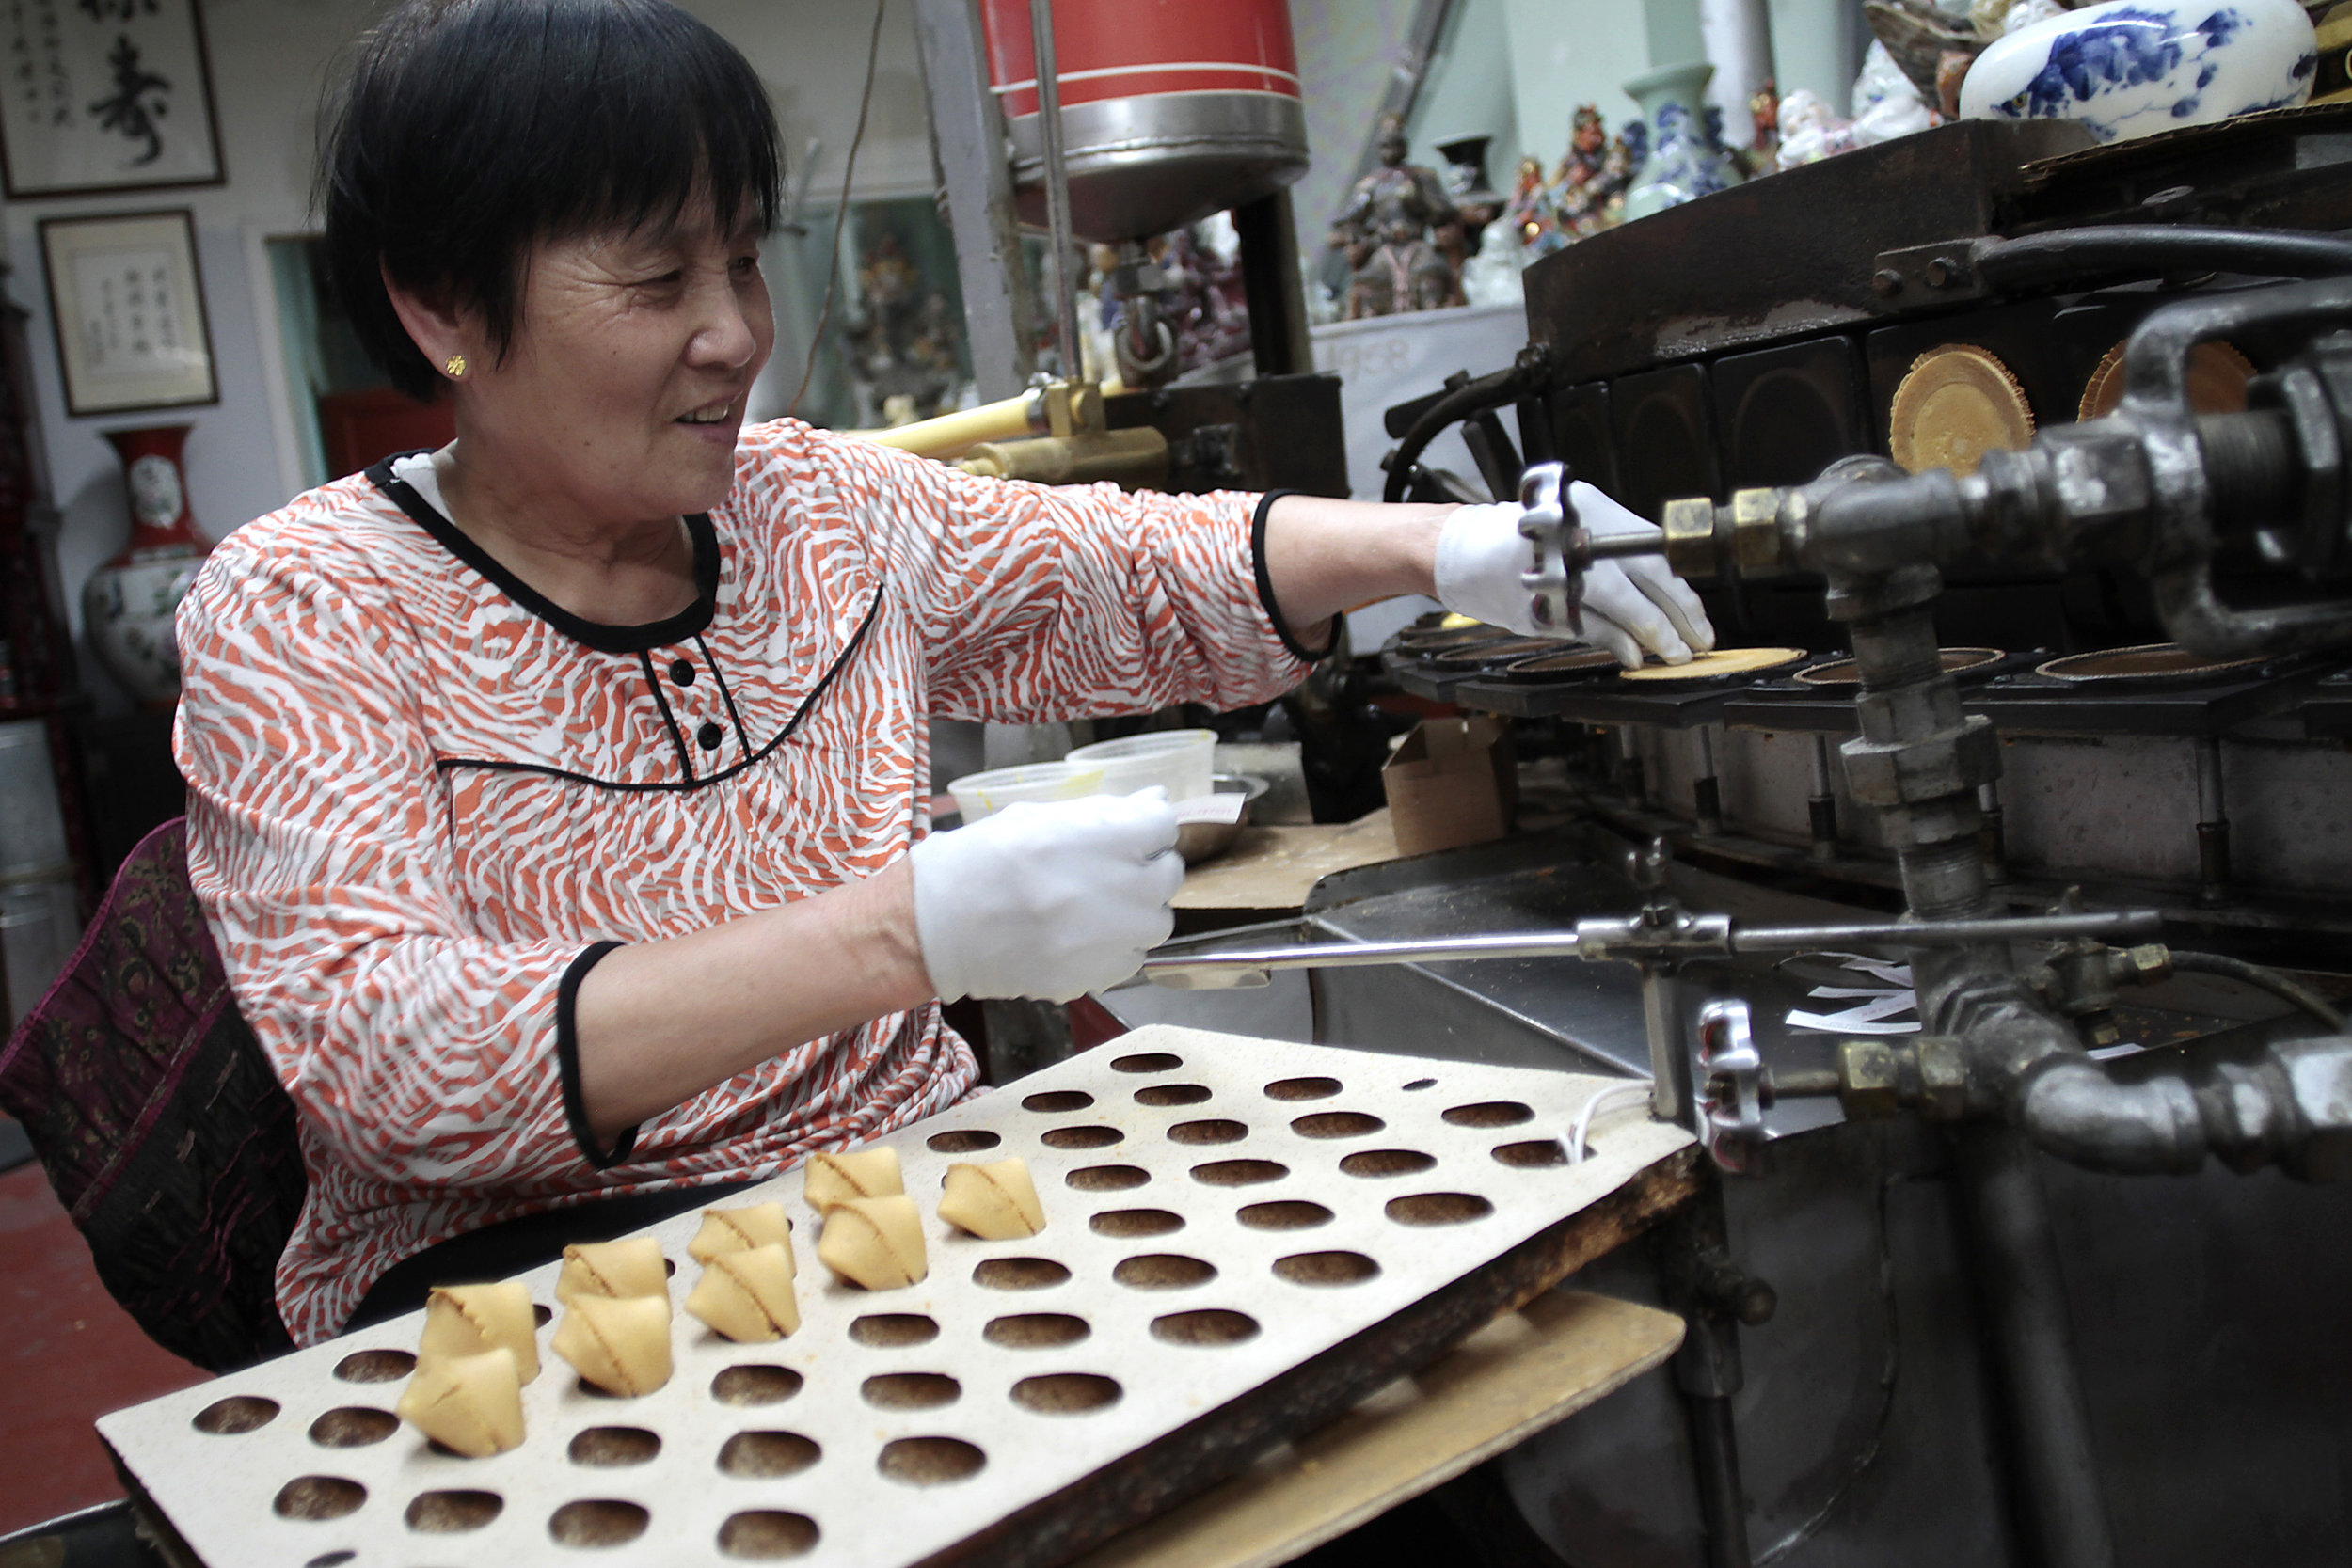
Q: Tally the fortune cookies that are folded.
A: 9